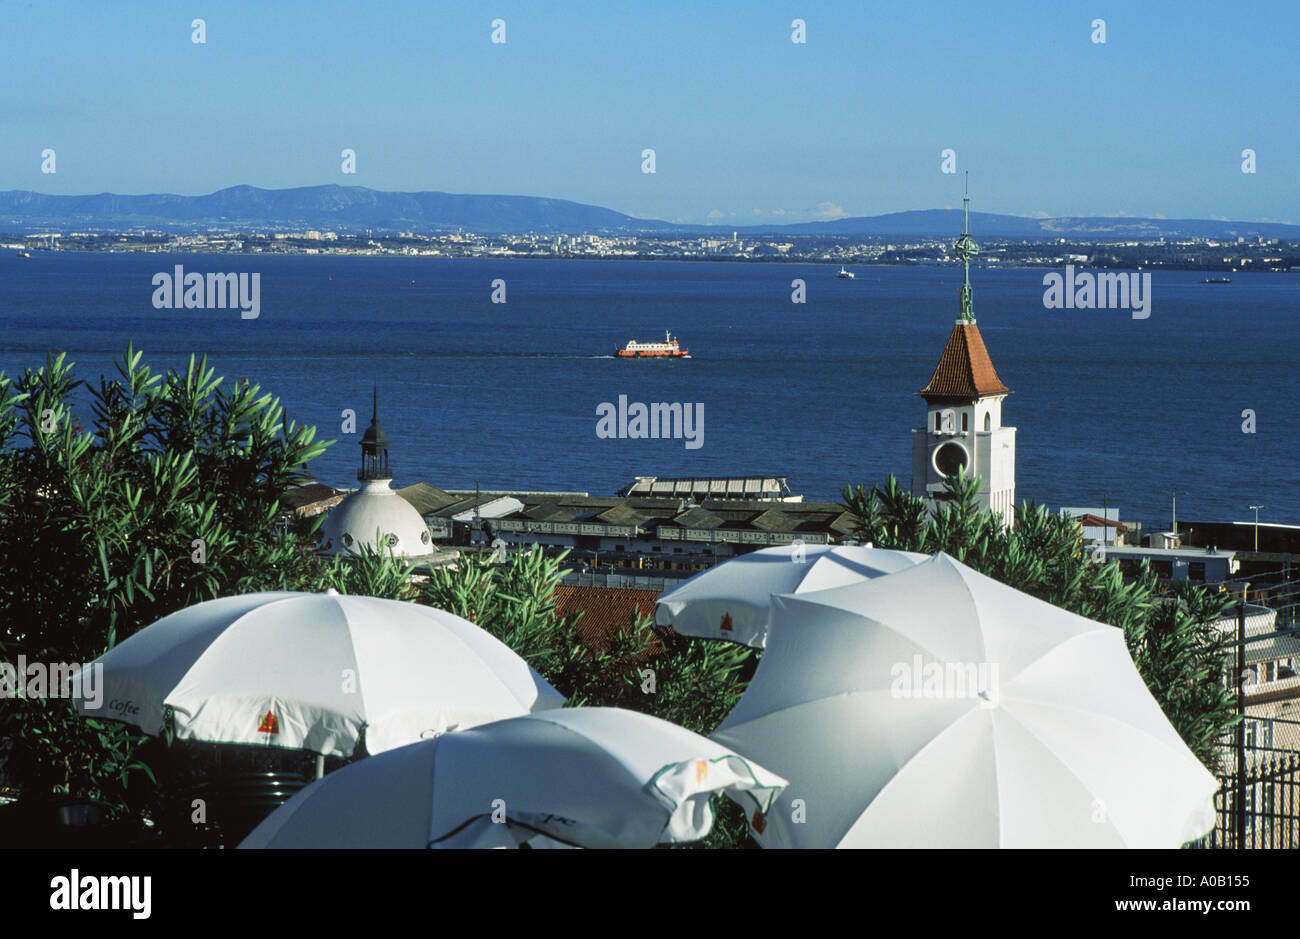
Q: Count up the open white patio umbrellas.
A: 4